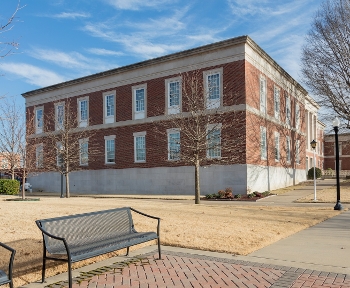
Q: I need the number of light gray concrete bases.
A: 1